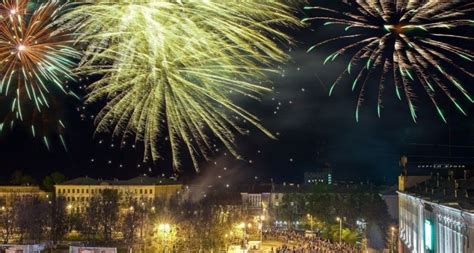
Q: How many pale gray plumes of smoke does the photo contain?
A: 1